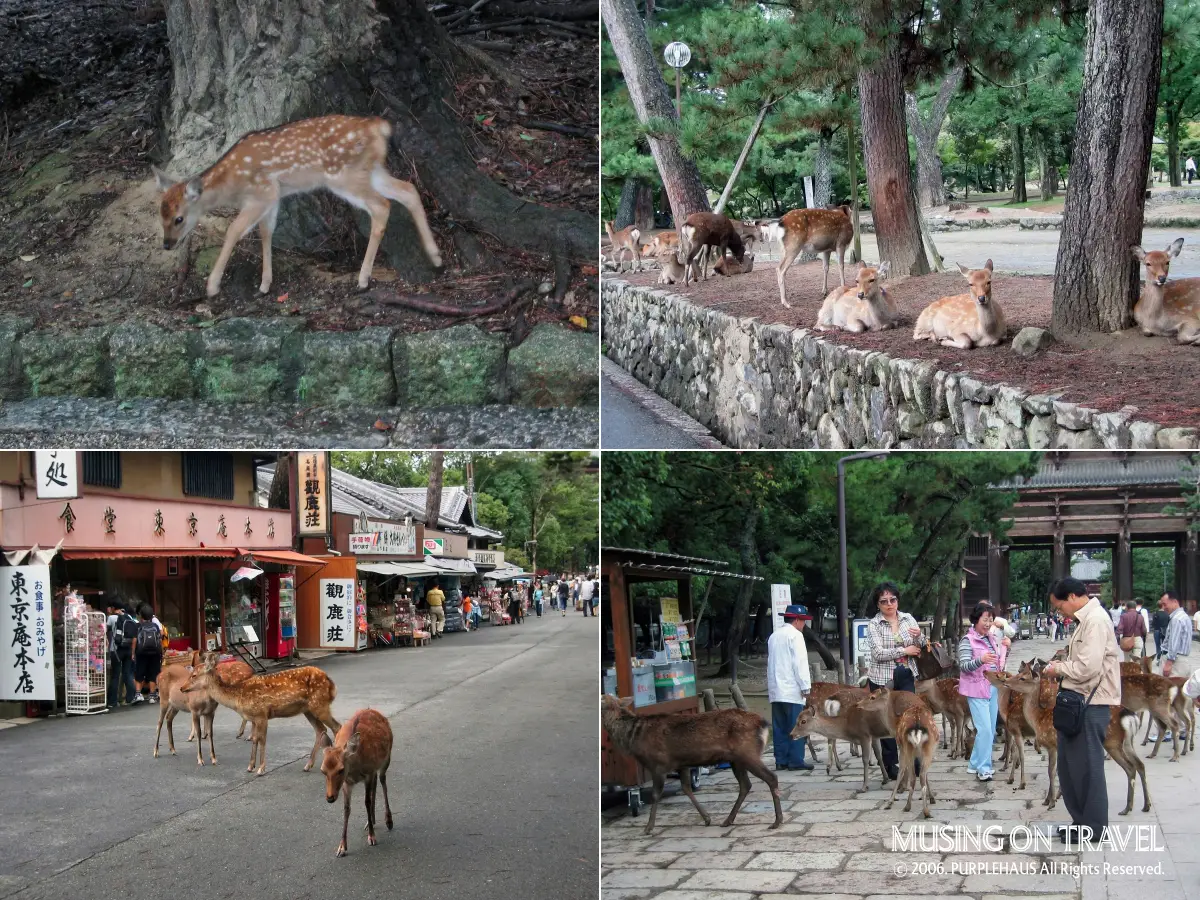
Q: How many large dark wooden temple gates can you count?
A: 1